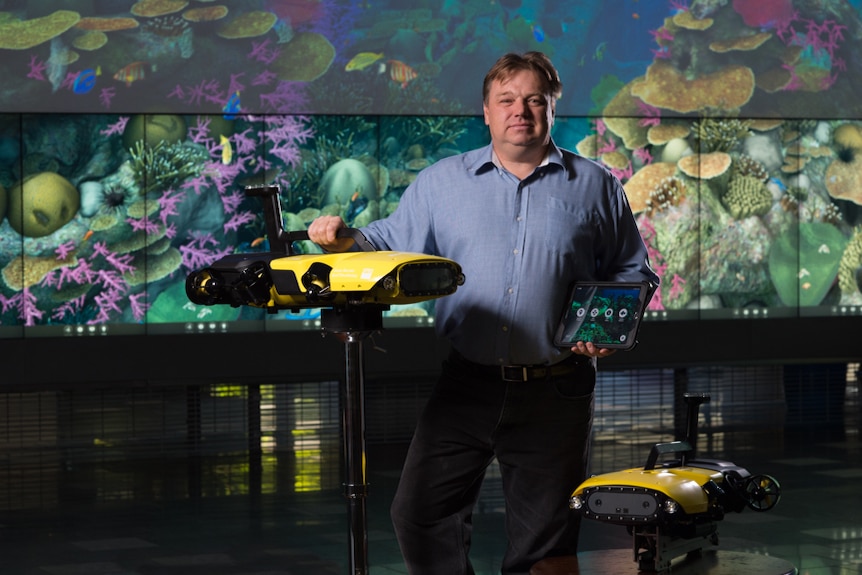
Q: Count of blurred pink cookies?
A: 0